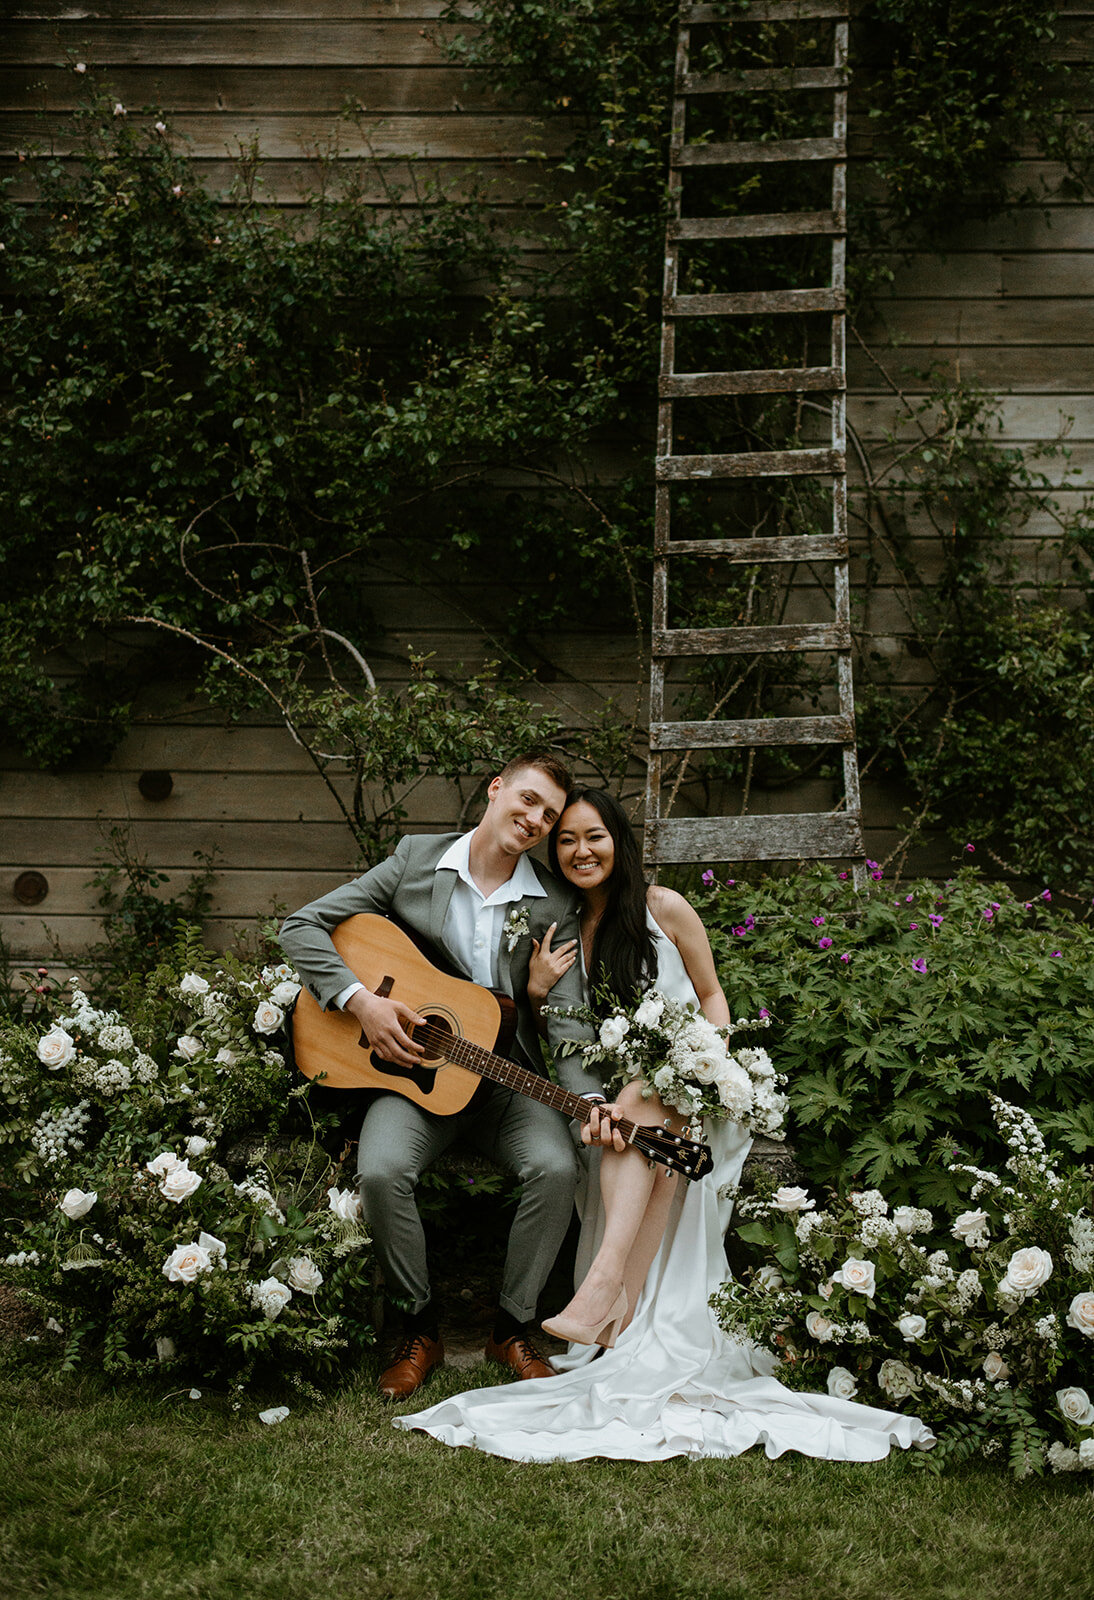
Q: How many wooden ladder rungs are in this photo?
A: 11